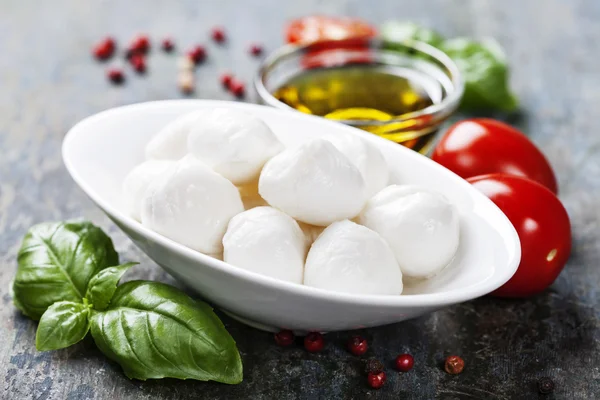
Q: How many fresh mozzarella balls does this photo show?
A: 9